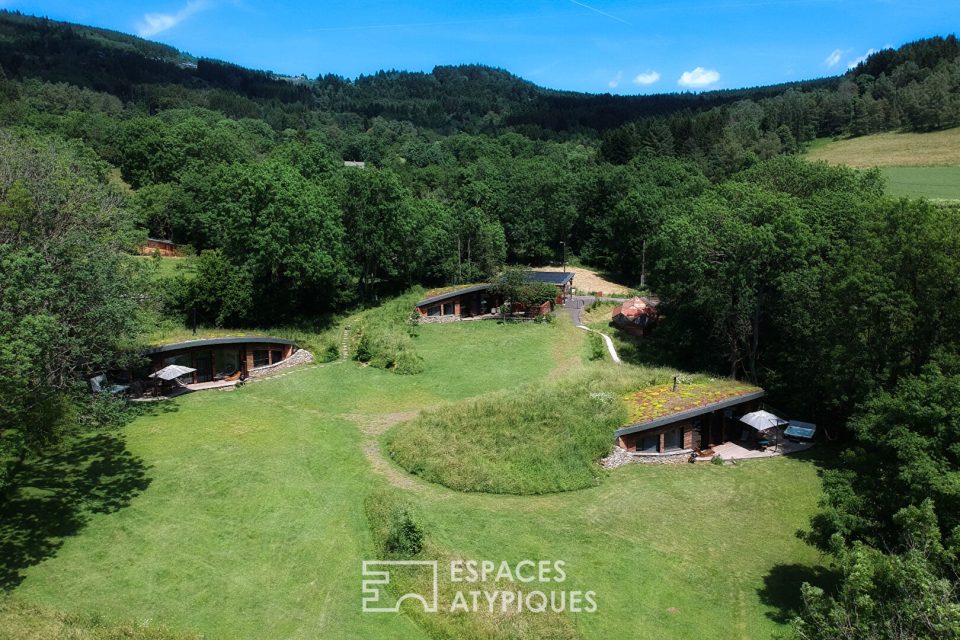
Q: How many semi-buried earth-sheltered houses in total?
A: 3